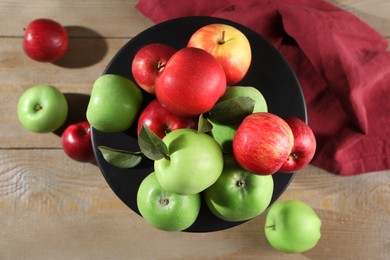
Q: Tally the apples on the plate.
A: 11